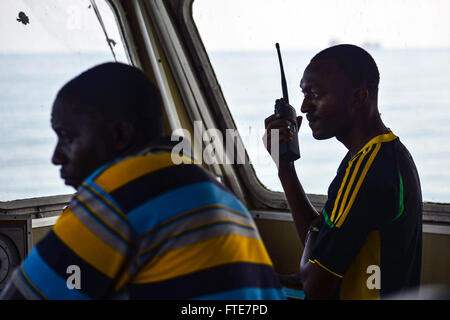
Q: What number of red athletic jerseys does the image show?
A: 0